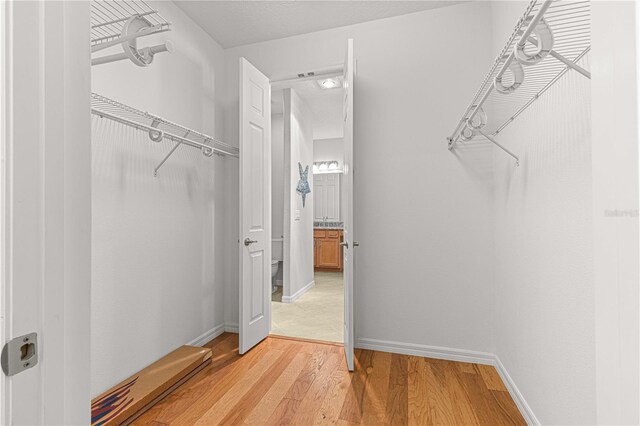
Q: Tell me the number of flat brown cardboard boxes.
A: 1